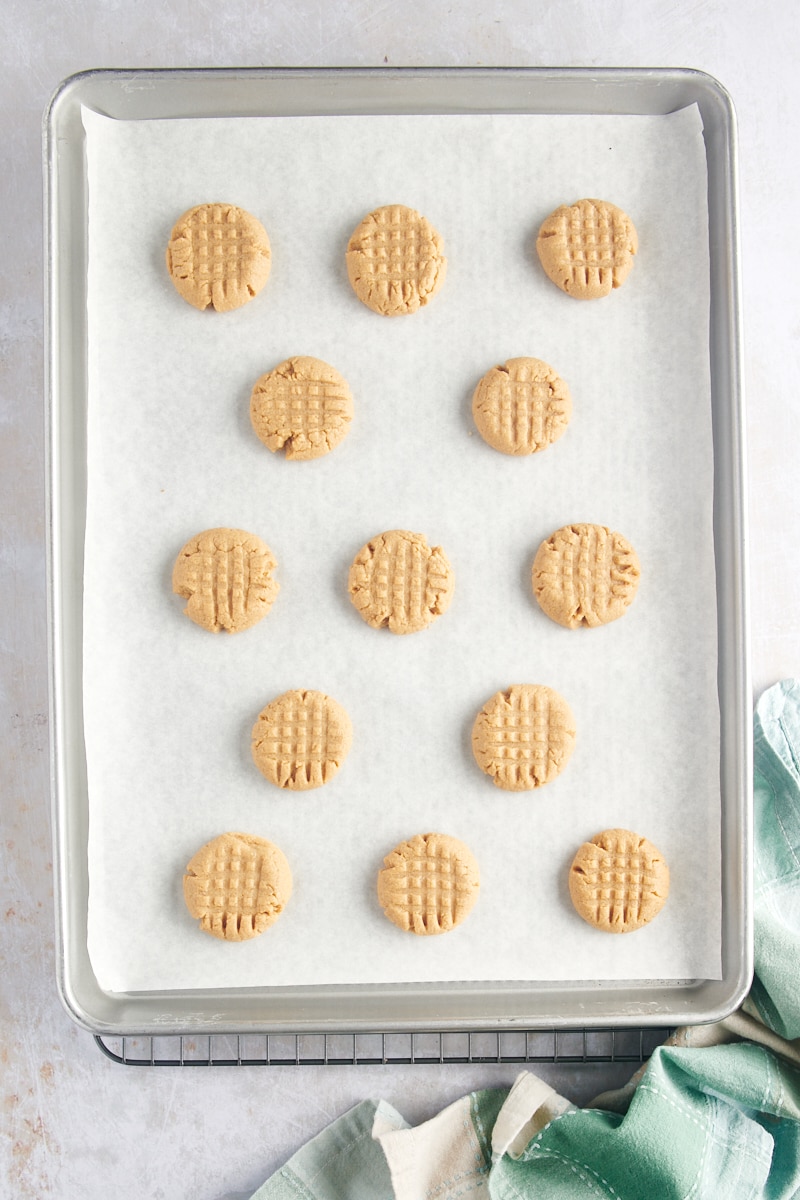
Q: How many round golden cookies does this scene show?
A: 13